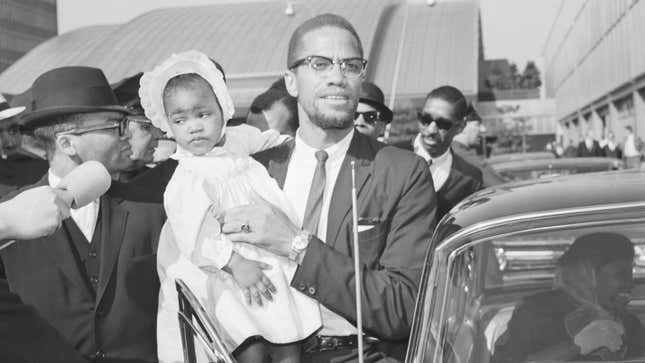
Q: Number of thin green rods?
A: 0